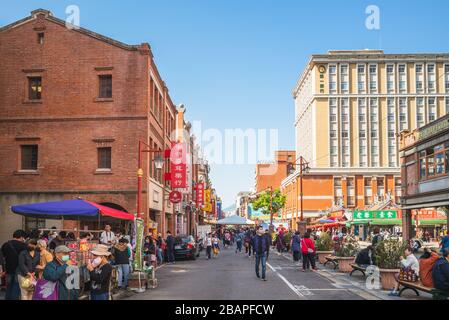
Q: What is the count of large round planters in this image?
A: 3